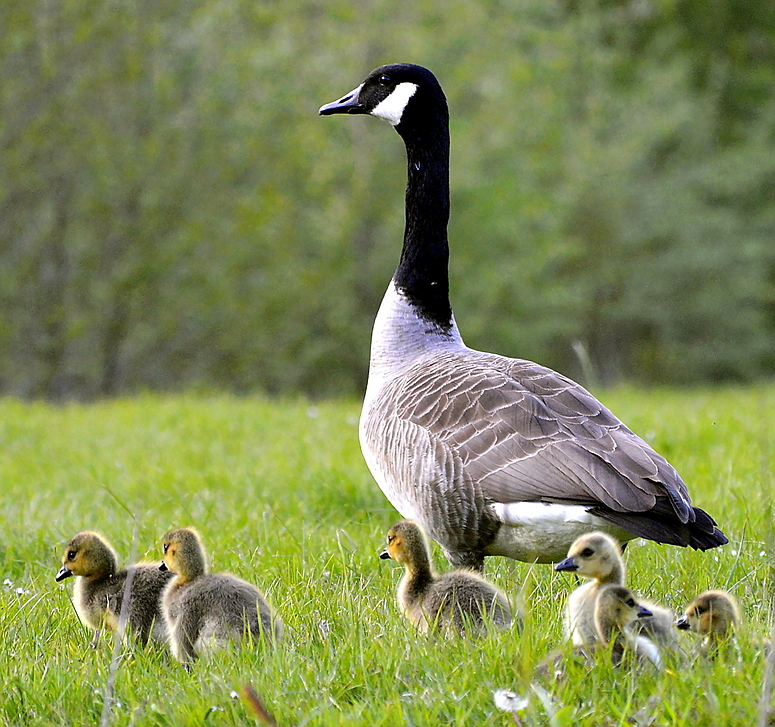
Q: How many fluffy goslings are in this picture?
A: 6